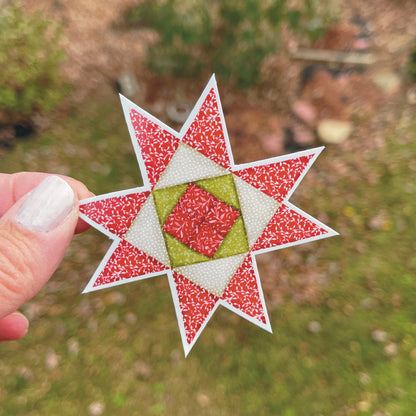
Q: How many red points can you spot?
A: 8